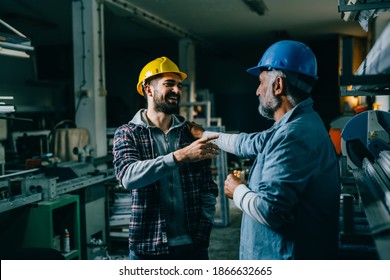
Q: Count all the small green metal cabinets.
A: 1